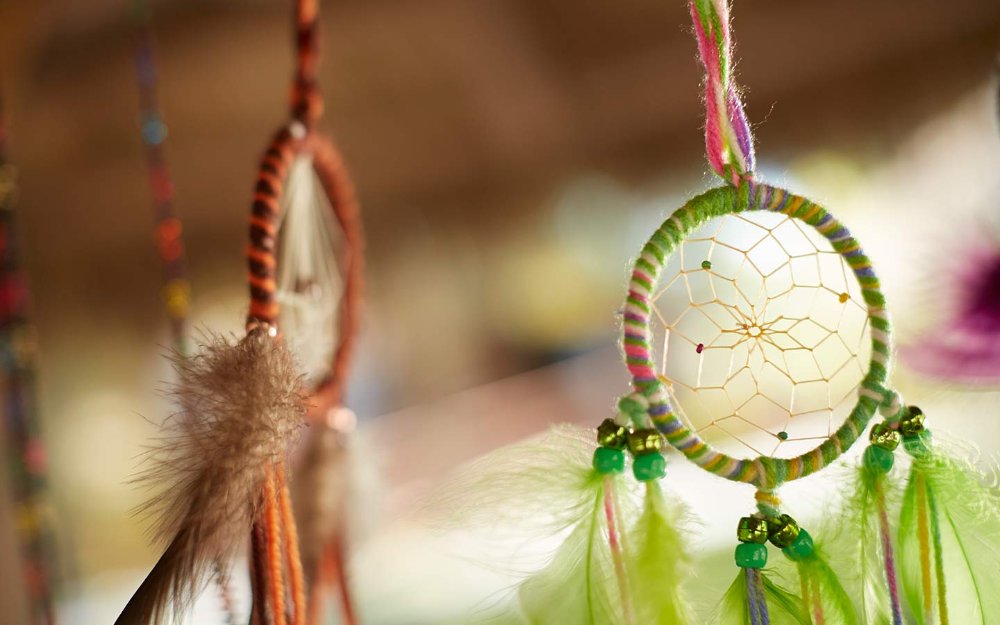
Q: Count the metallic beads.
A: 6